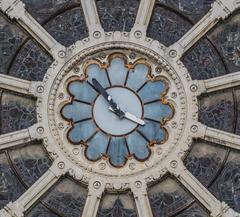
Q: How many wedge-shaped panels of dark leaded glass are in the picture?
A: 12